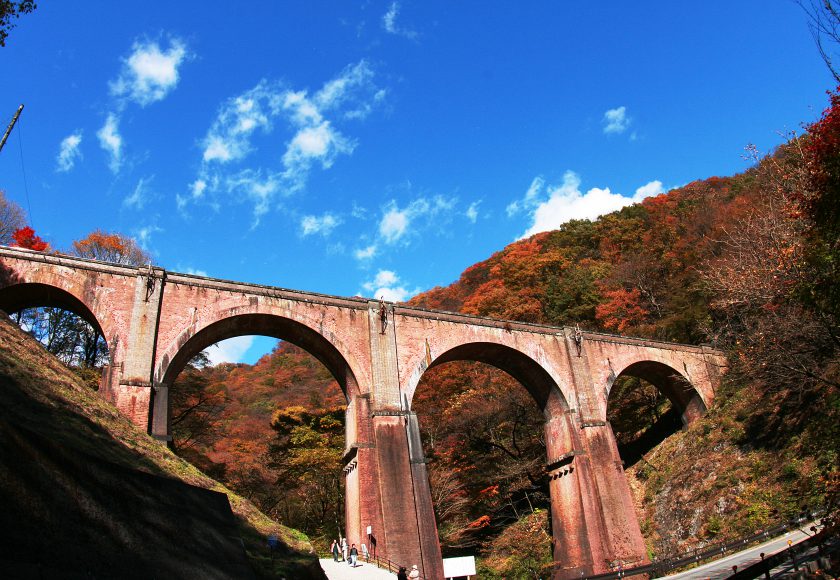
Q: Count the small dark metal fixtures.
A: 3